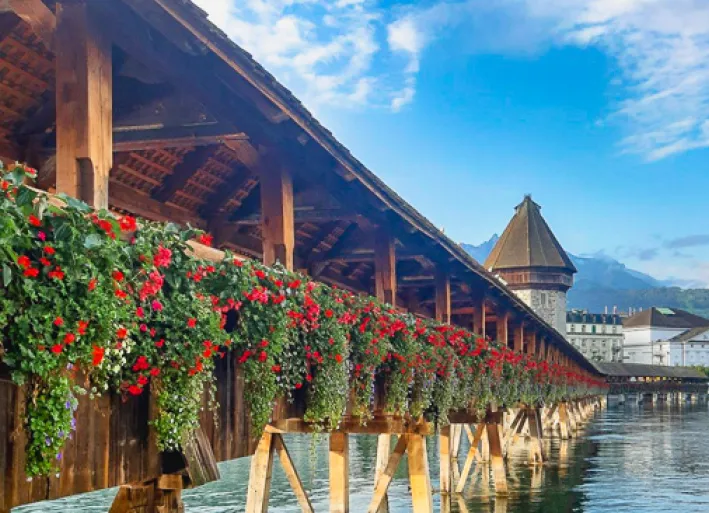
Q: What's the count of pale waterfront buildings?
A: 2